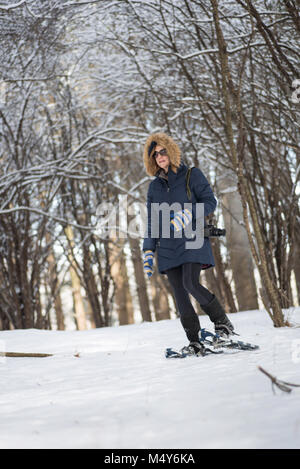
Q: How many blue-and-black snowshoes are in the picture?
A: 2